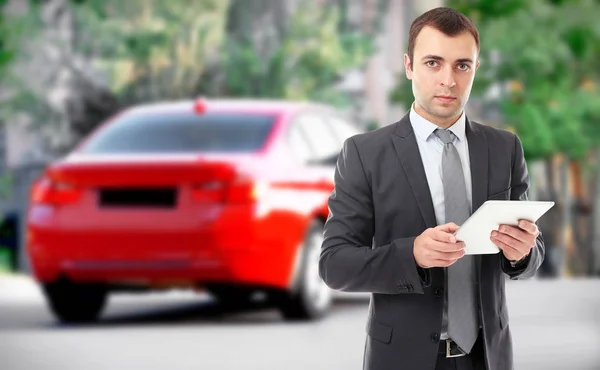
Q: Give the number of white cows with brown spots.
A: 0